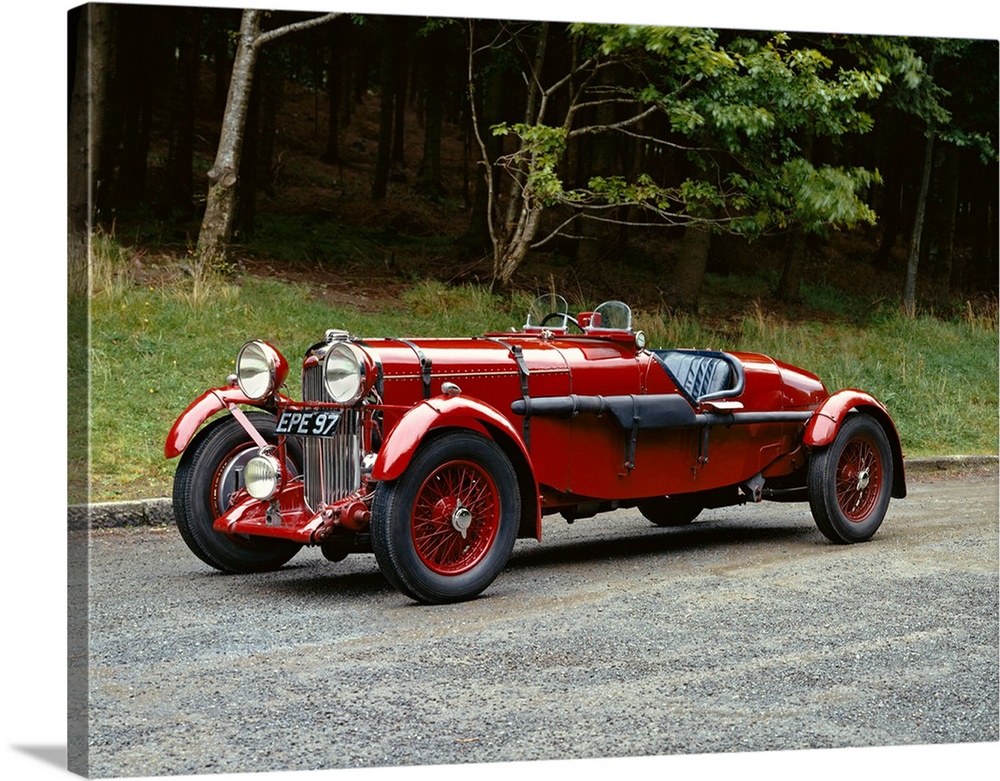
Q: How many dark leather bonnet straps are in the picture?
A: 2